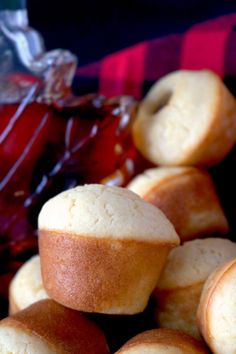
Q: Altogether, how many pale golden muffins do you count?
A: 8